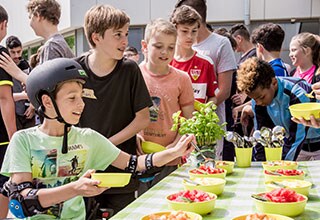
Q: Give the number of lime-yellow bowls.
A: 13